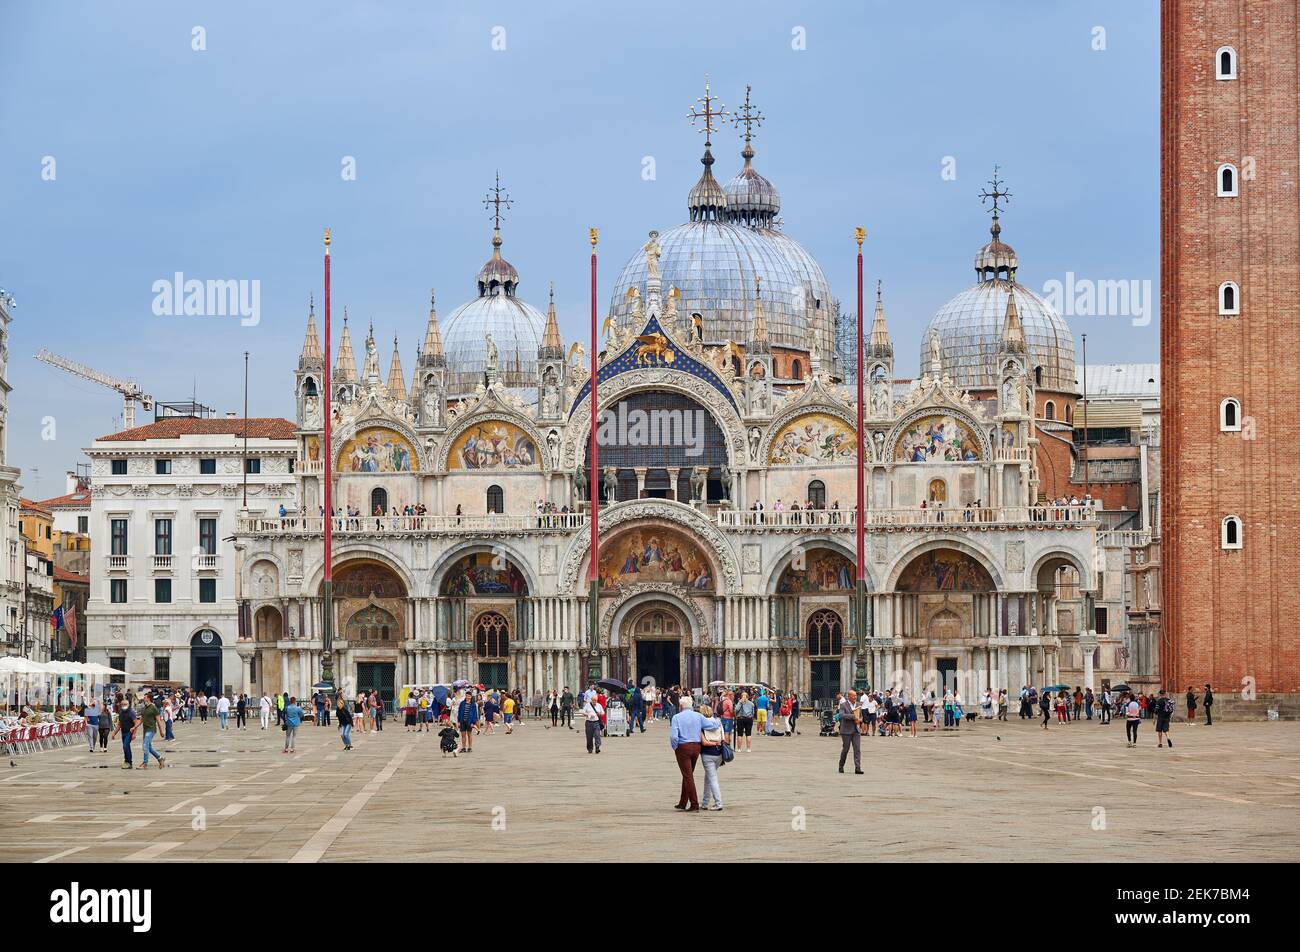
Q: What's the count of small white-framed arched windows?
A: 5